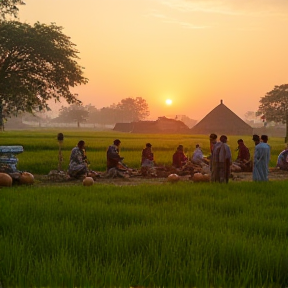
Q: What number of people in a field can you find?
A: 11